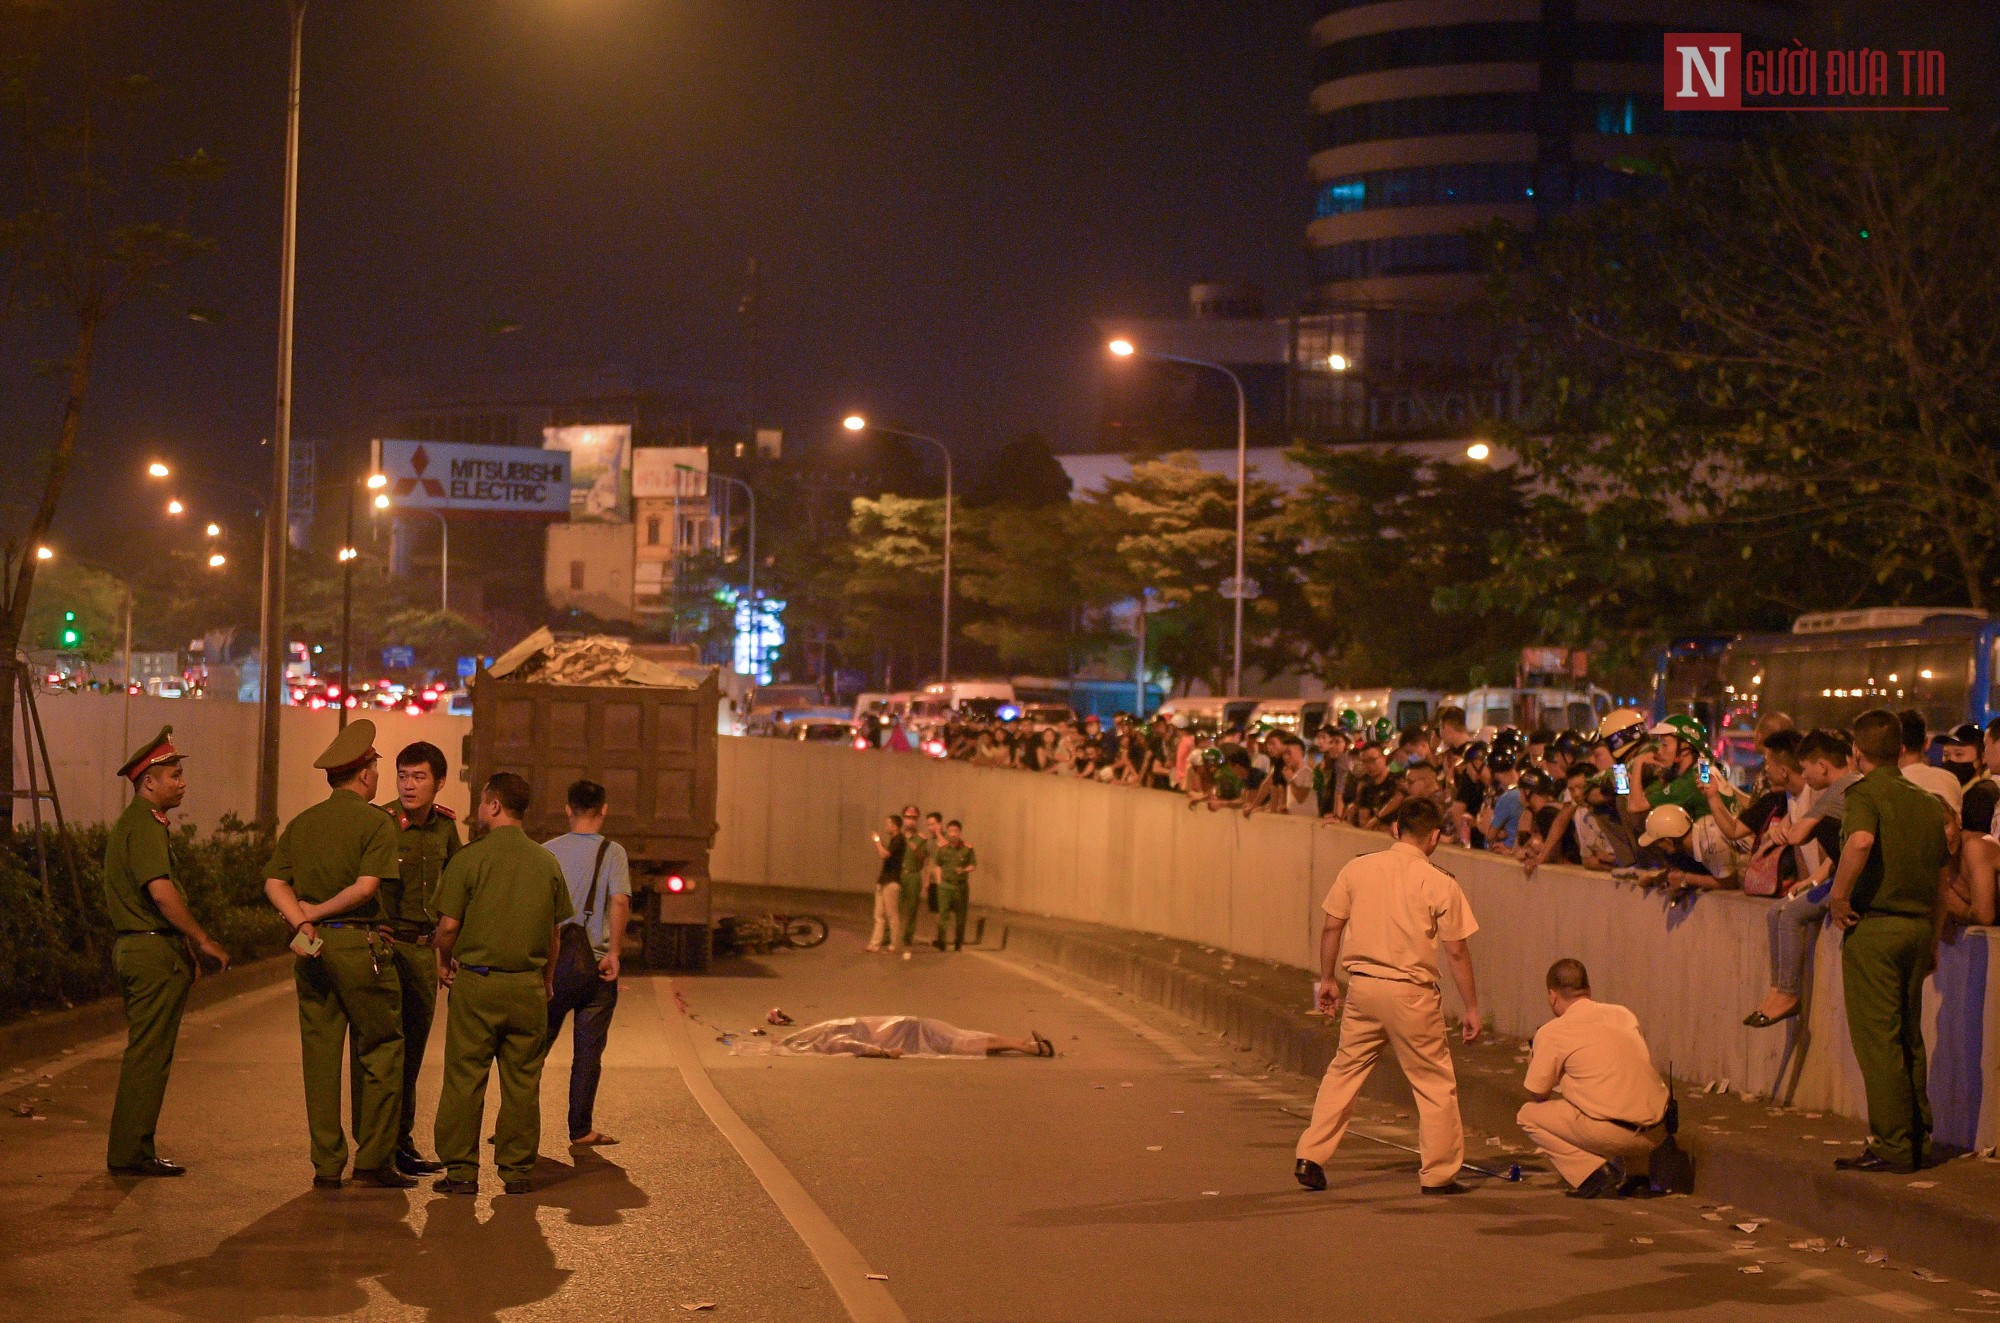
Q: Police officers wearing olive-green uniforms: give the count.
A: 7